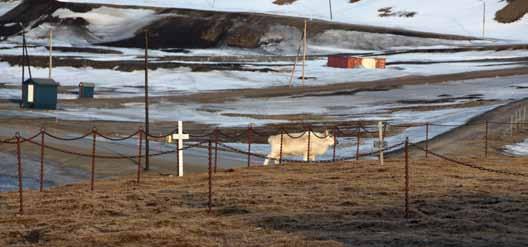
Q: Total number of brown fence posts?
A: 14